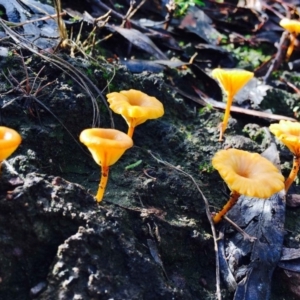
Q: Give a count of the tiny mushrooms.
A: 7